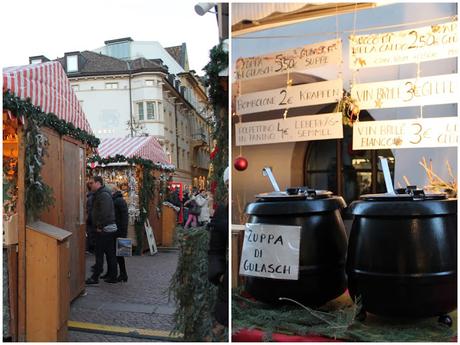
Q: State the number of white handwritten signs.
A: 7